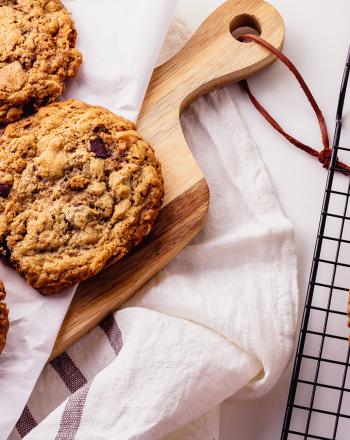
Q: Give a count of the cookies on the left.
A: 3